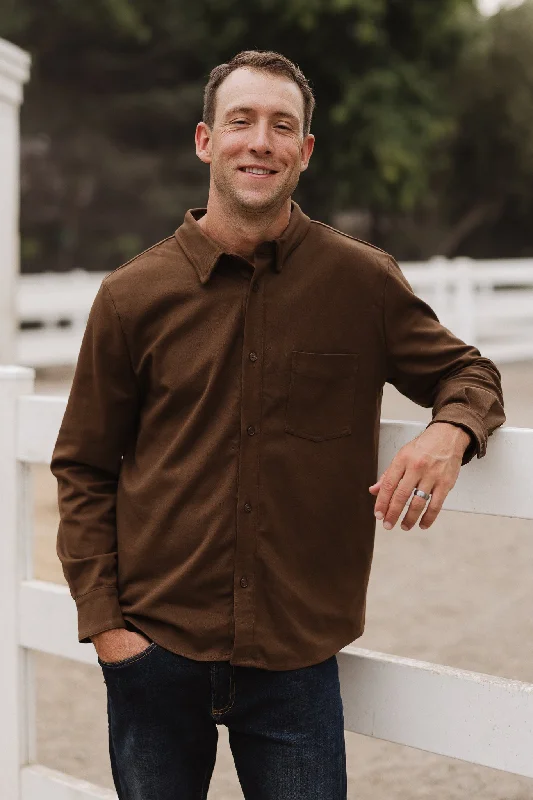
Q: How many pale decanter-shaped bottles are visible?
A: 0